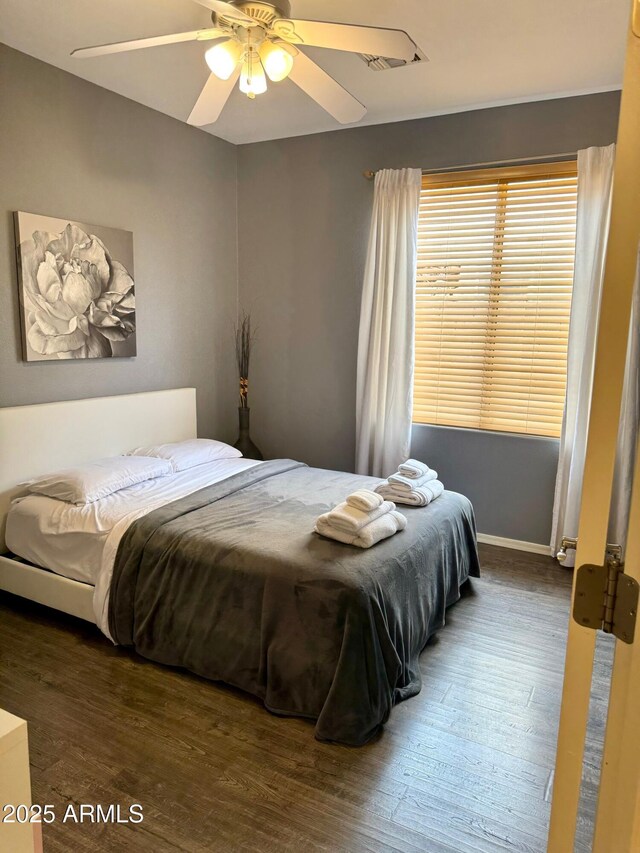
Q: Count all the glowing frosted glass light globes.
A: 3